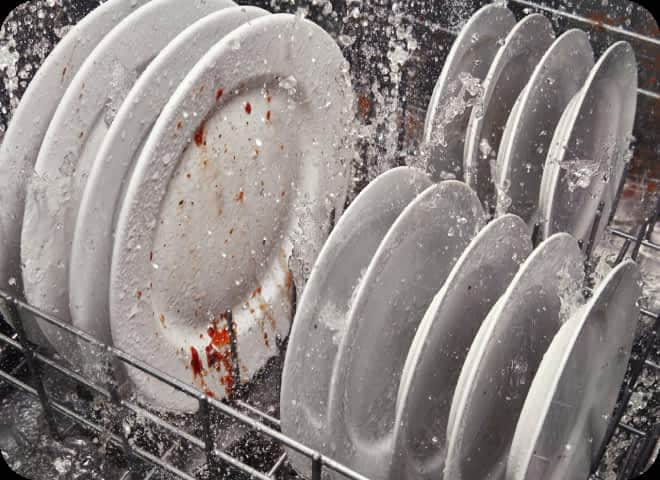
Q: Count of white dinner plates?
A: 13